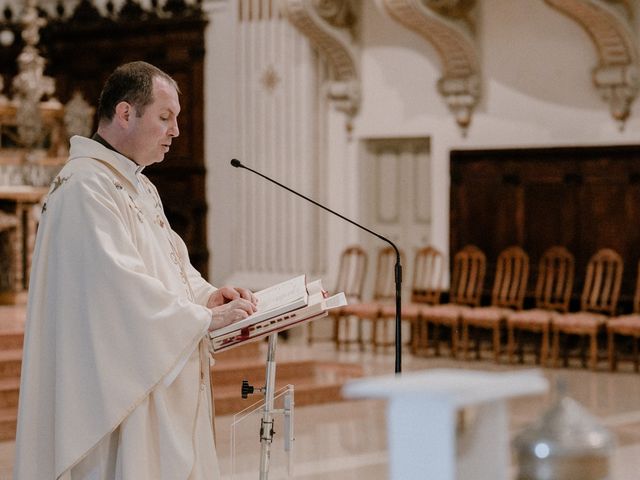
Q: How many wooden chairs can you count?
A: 8